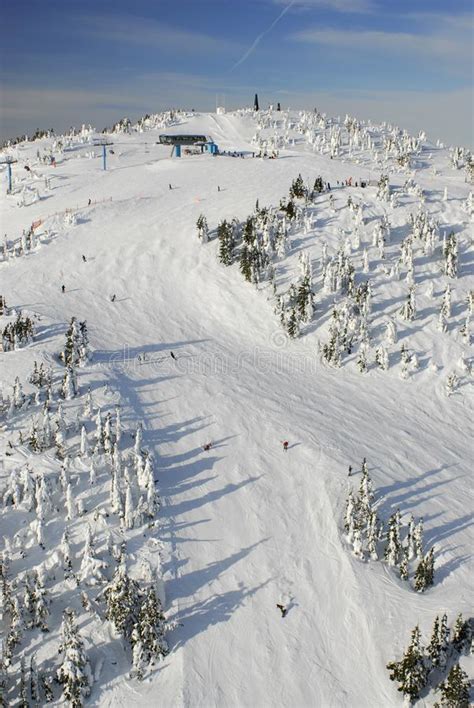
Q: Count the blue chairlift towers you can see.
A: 2